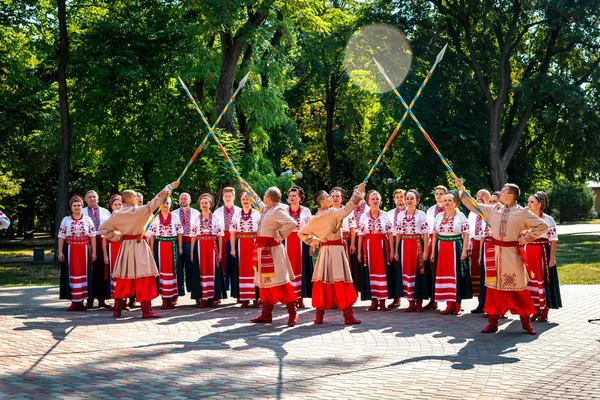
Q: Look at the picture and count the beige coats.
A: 4